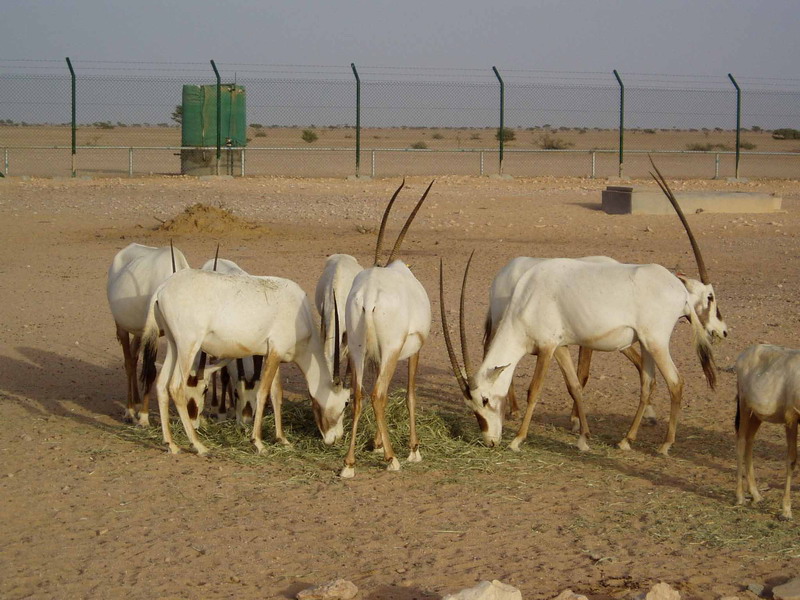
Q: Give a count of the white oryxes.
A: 8